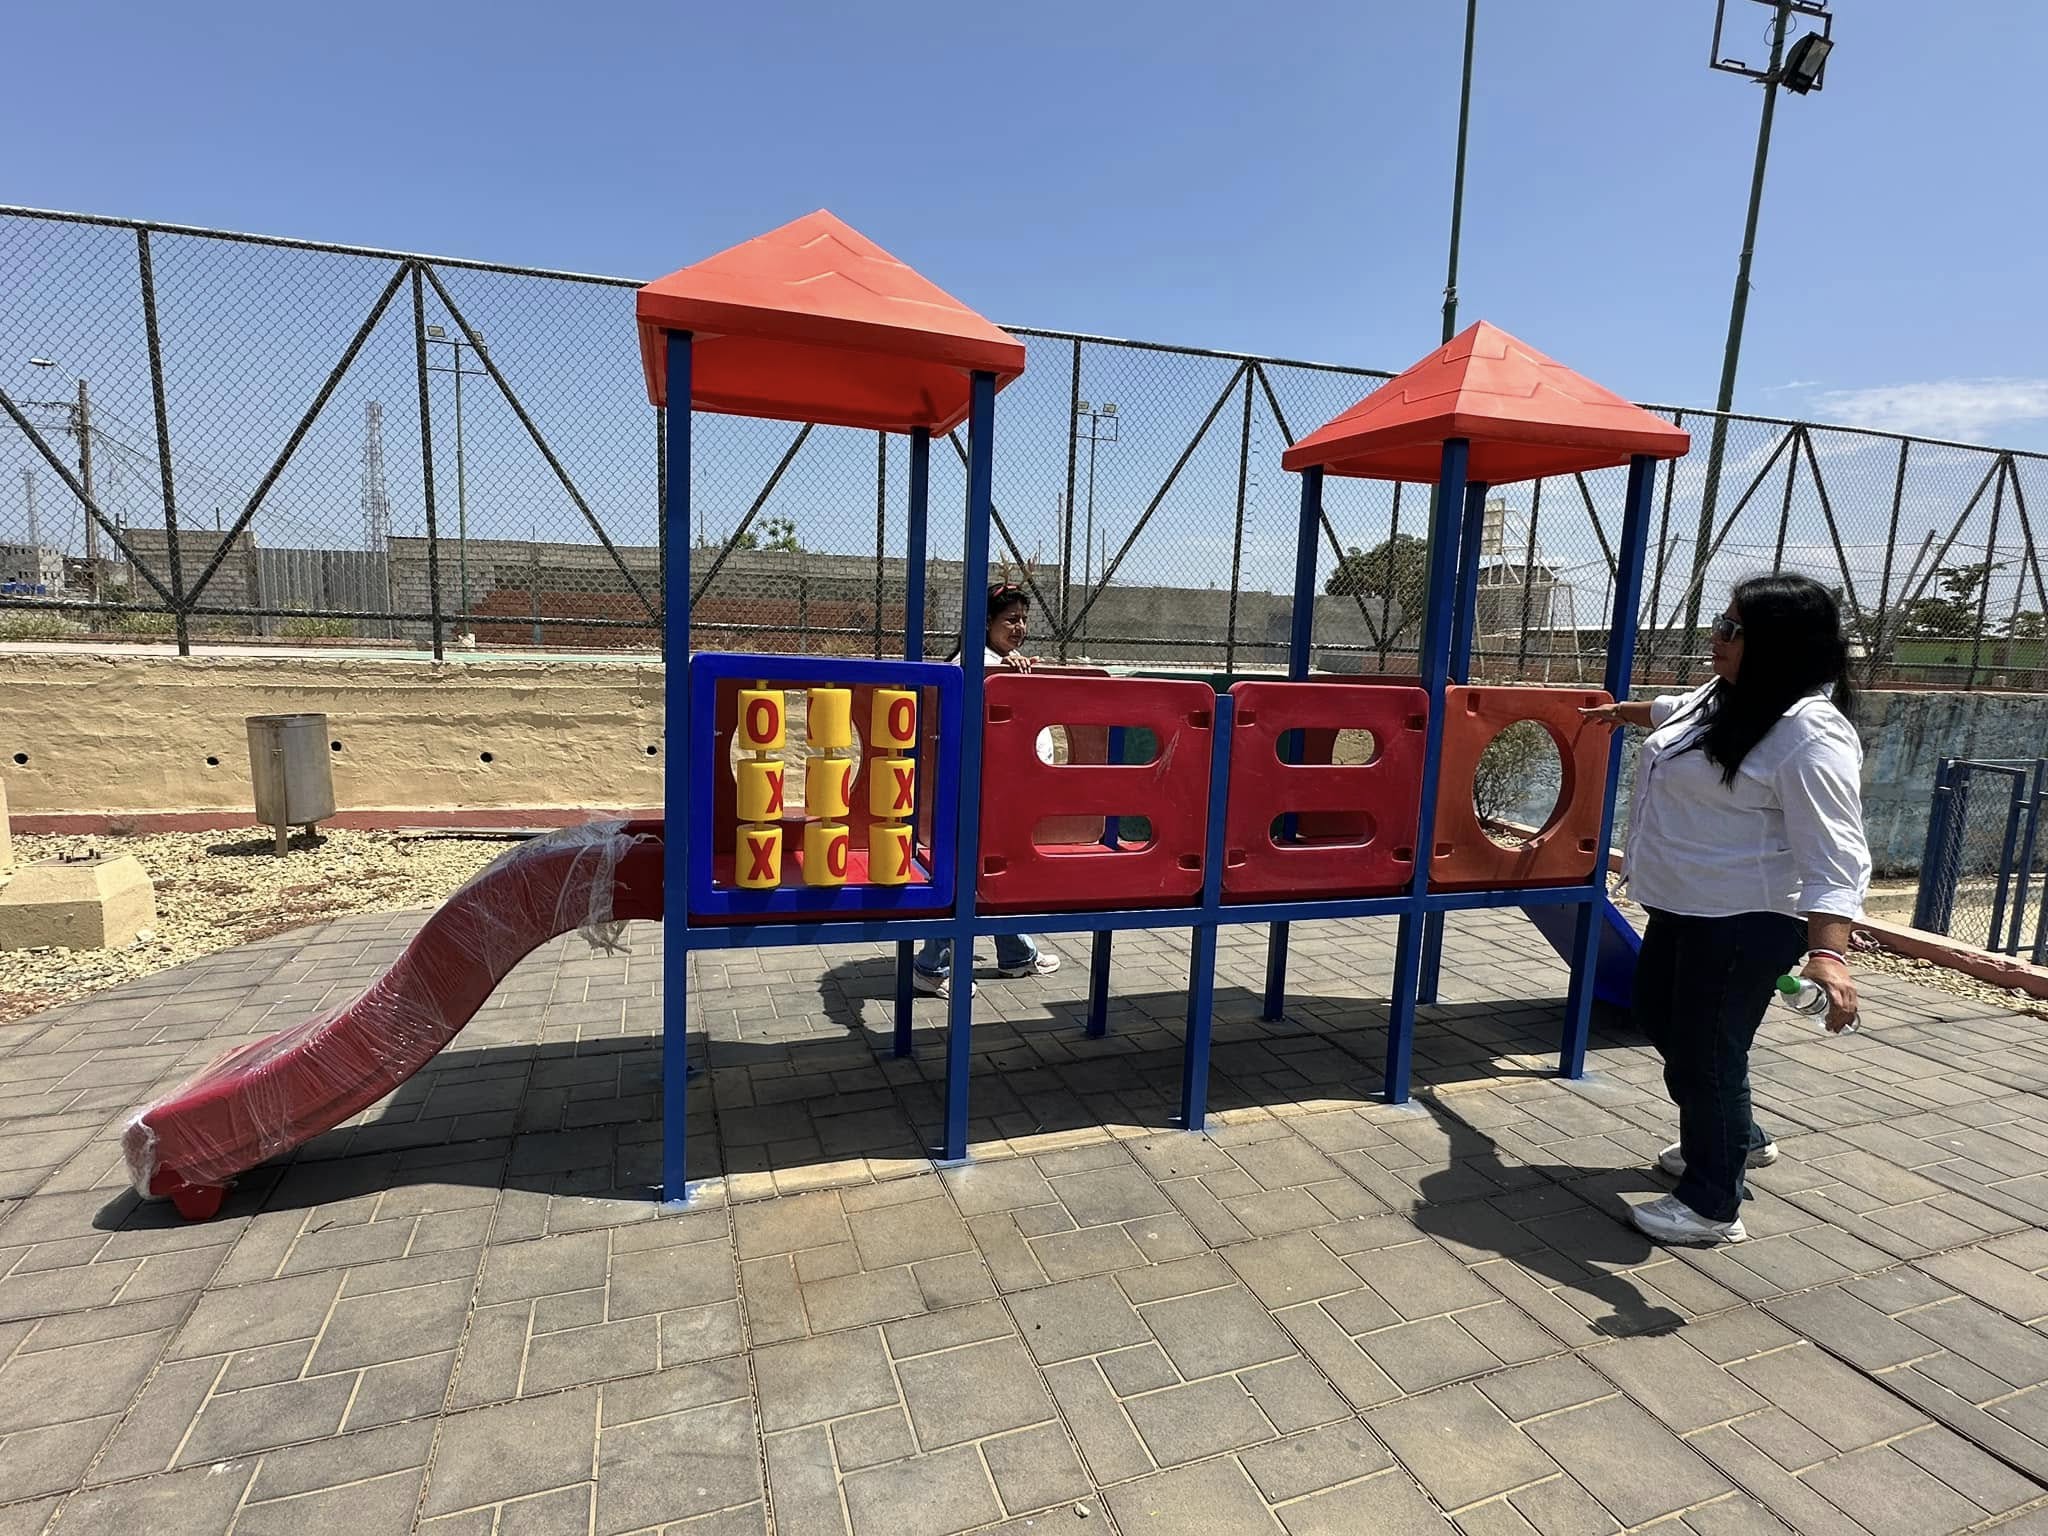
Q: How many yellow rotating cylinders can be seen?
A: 9